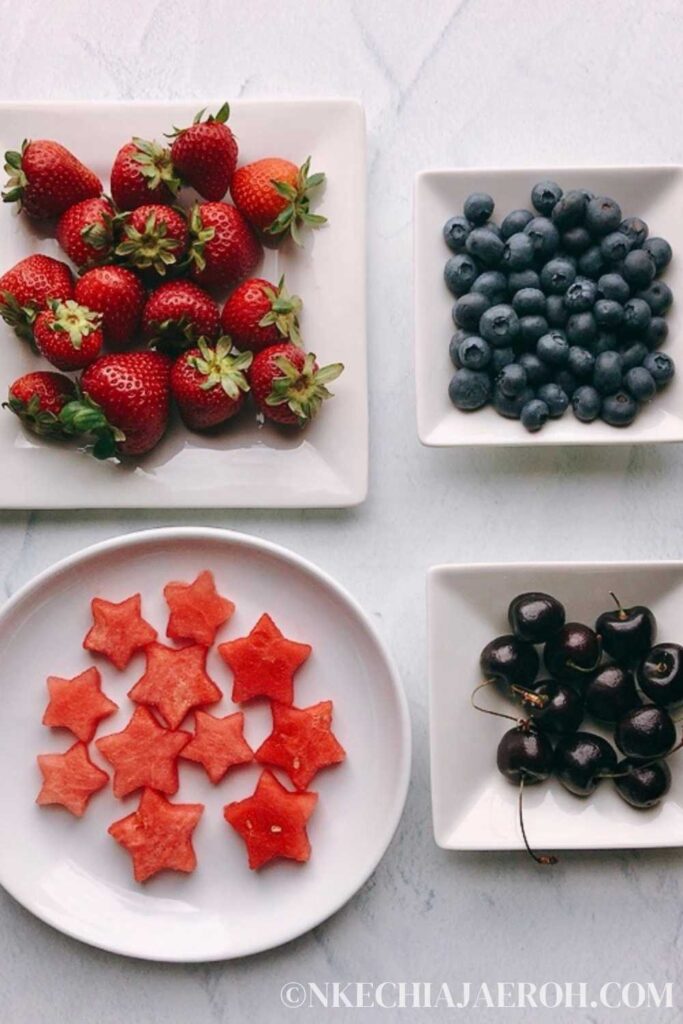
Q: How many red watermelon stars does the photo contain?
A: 11